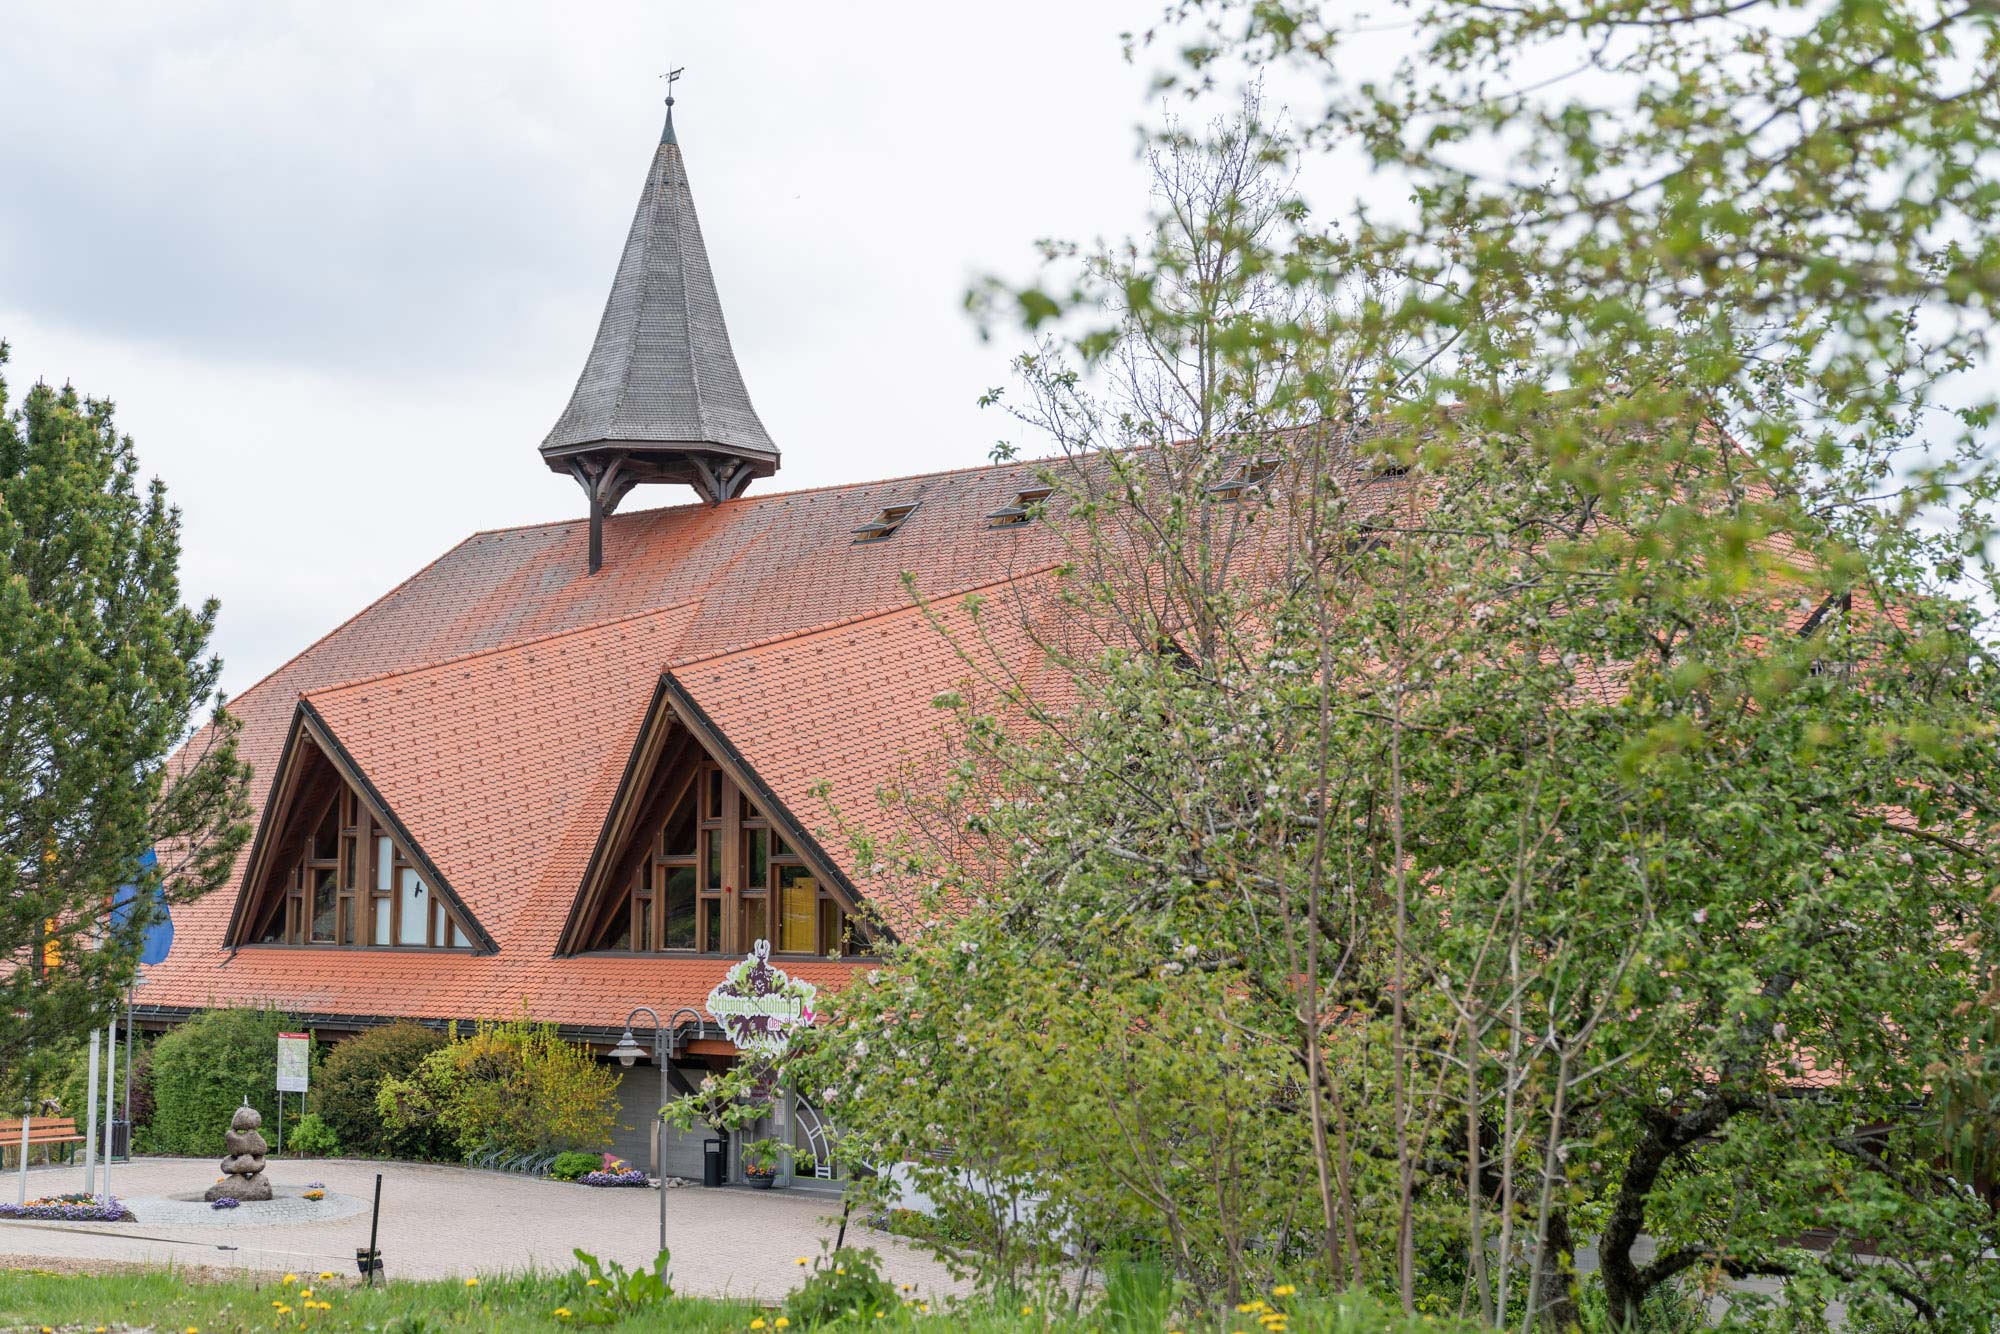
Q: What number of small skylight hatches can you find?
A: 4